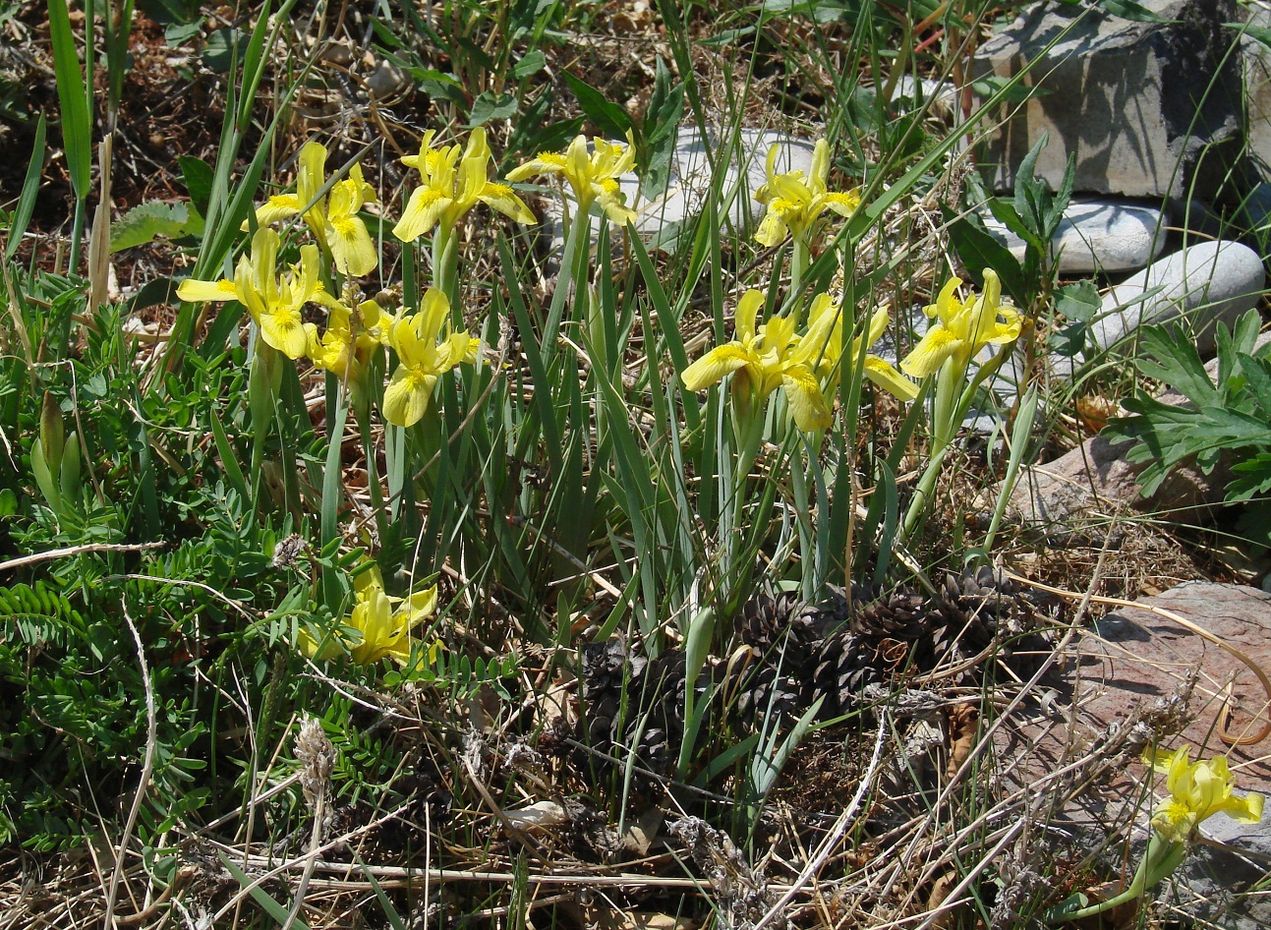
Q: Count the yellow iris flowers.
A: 12